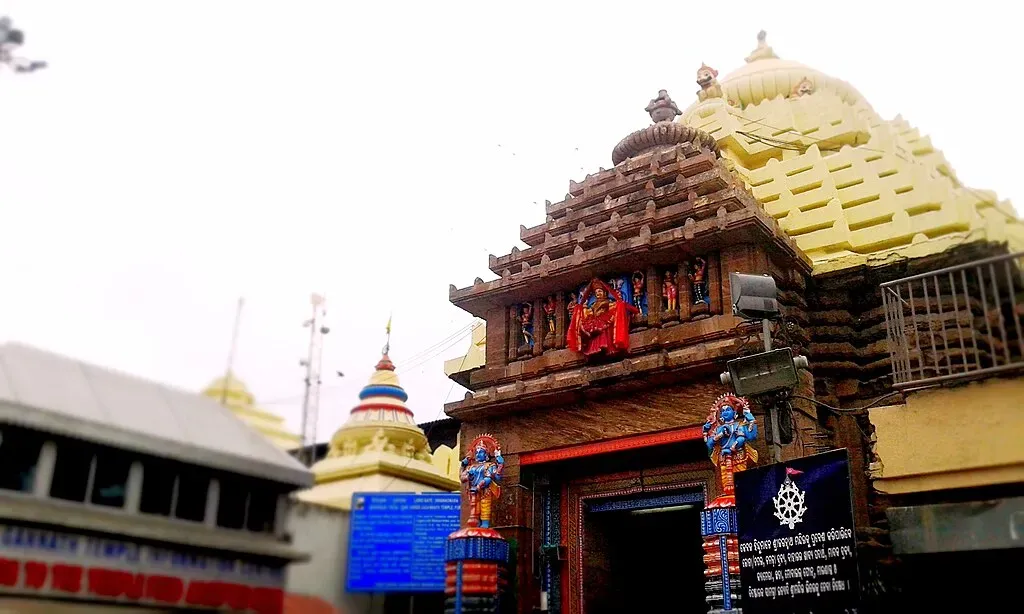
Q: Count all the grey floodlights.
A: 2